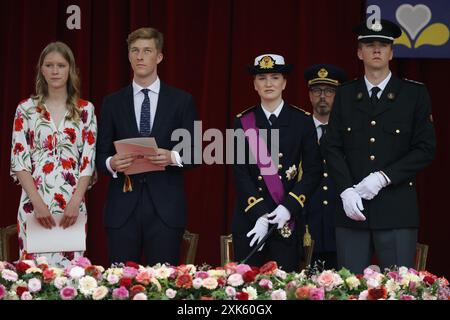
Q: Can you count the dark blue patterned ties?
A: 1